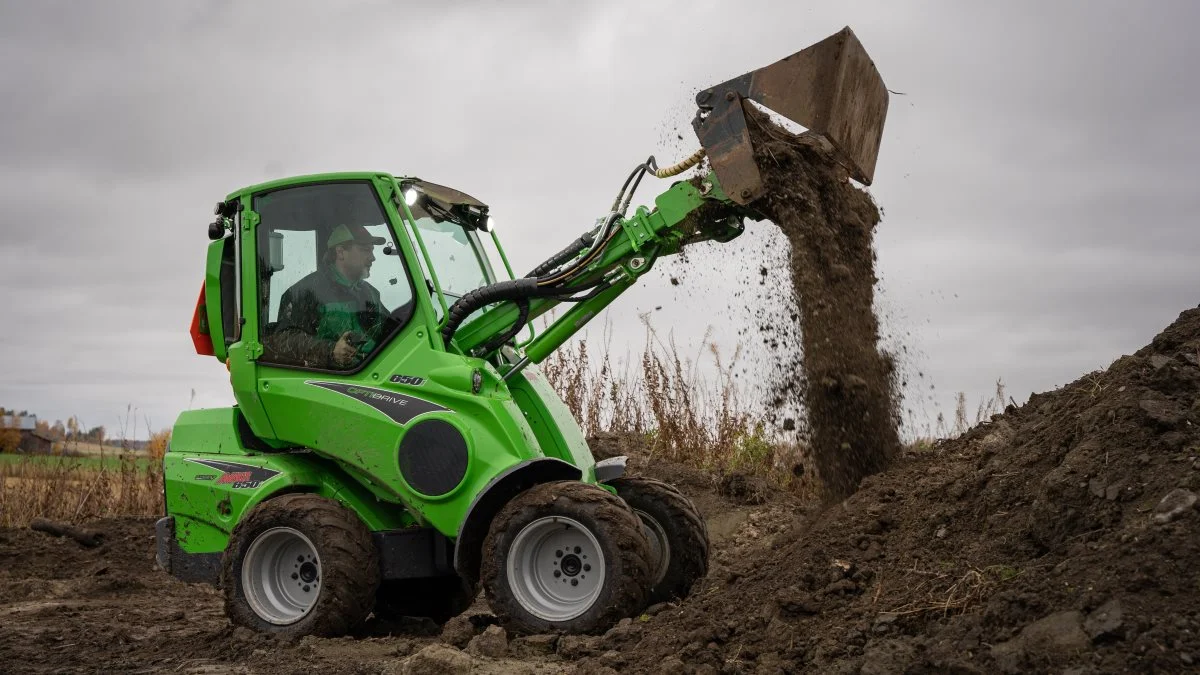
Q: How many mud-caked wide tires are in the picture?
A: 3